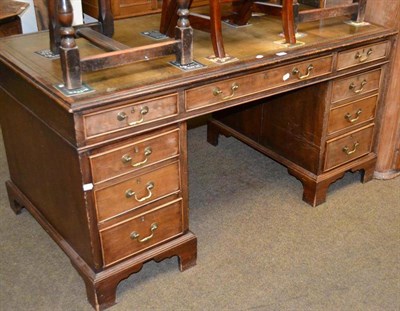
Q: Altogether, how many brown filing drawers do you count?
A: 9